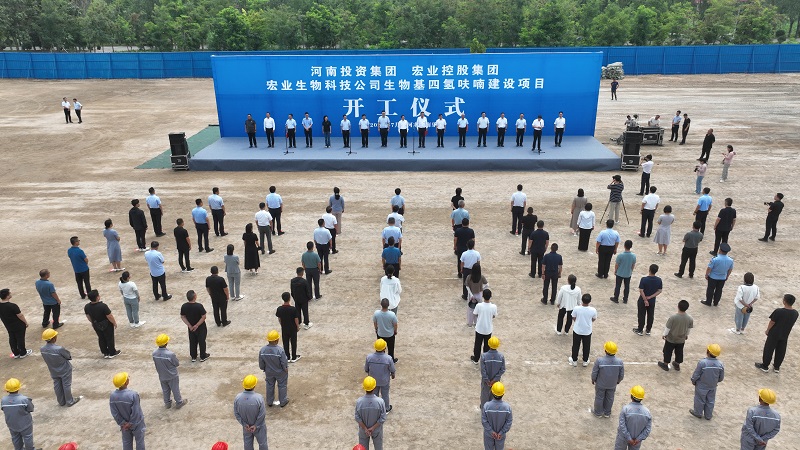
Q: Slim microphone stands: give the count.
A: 4